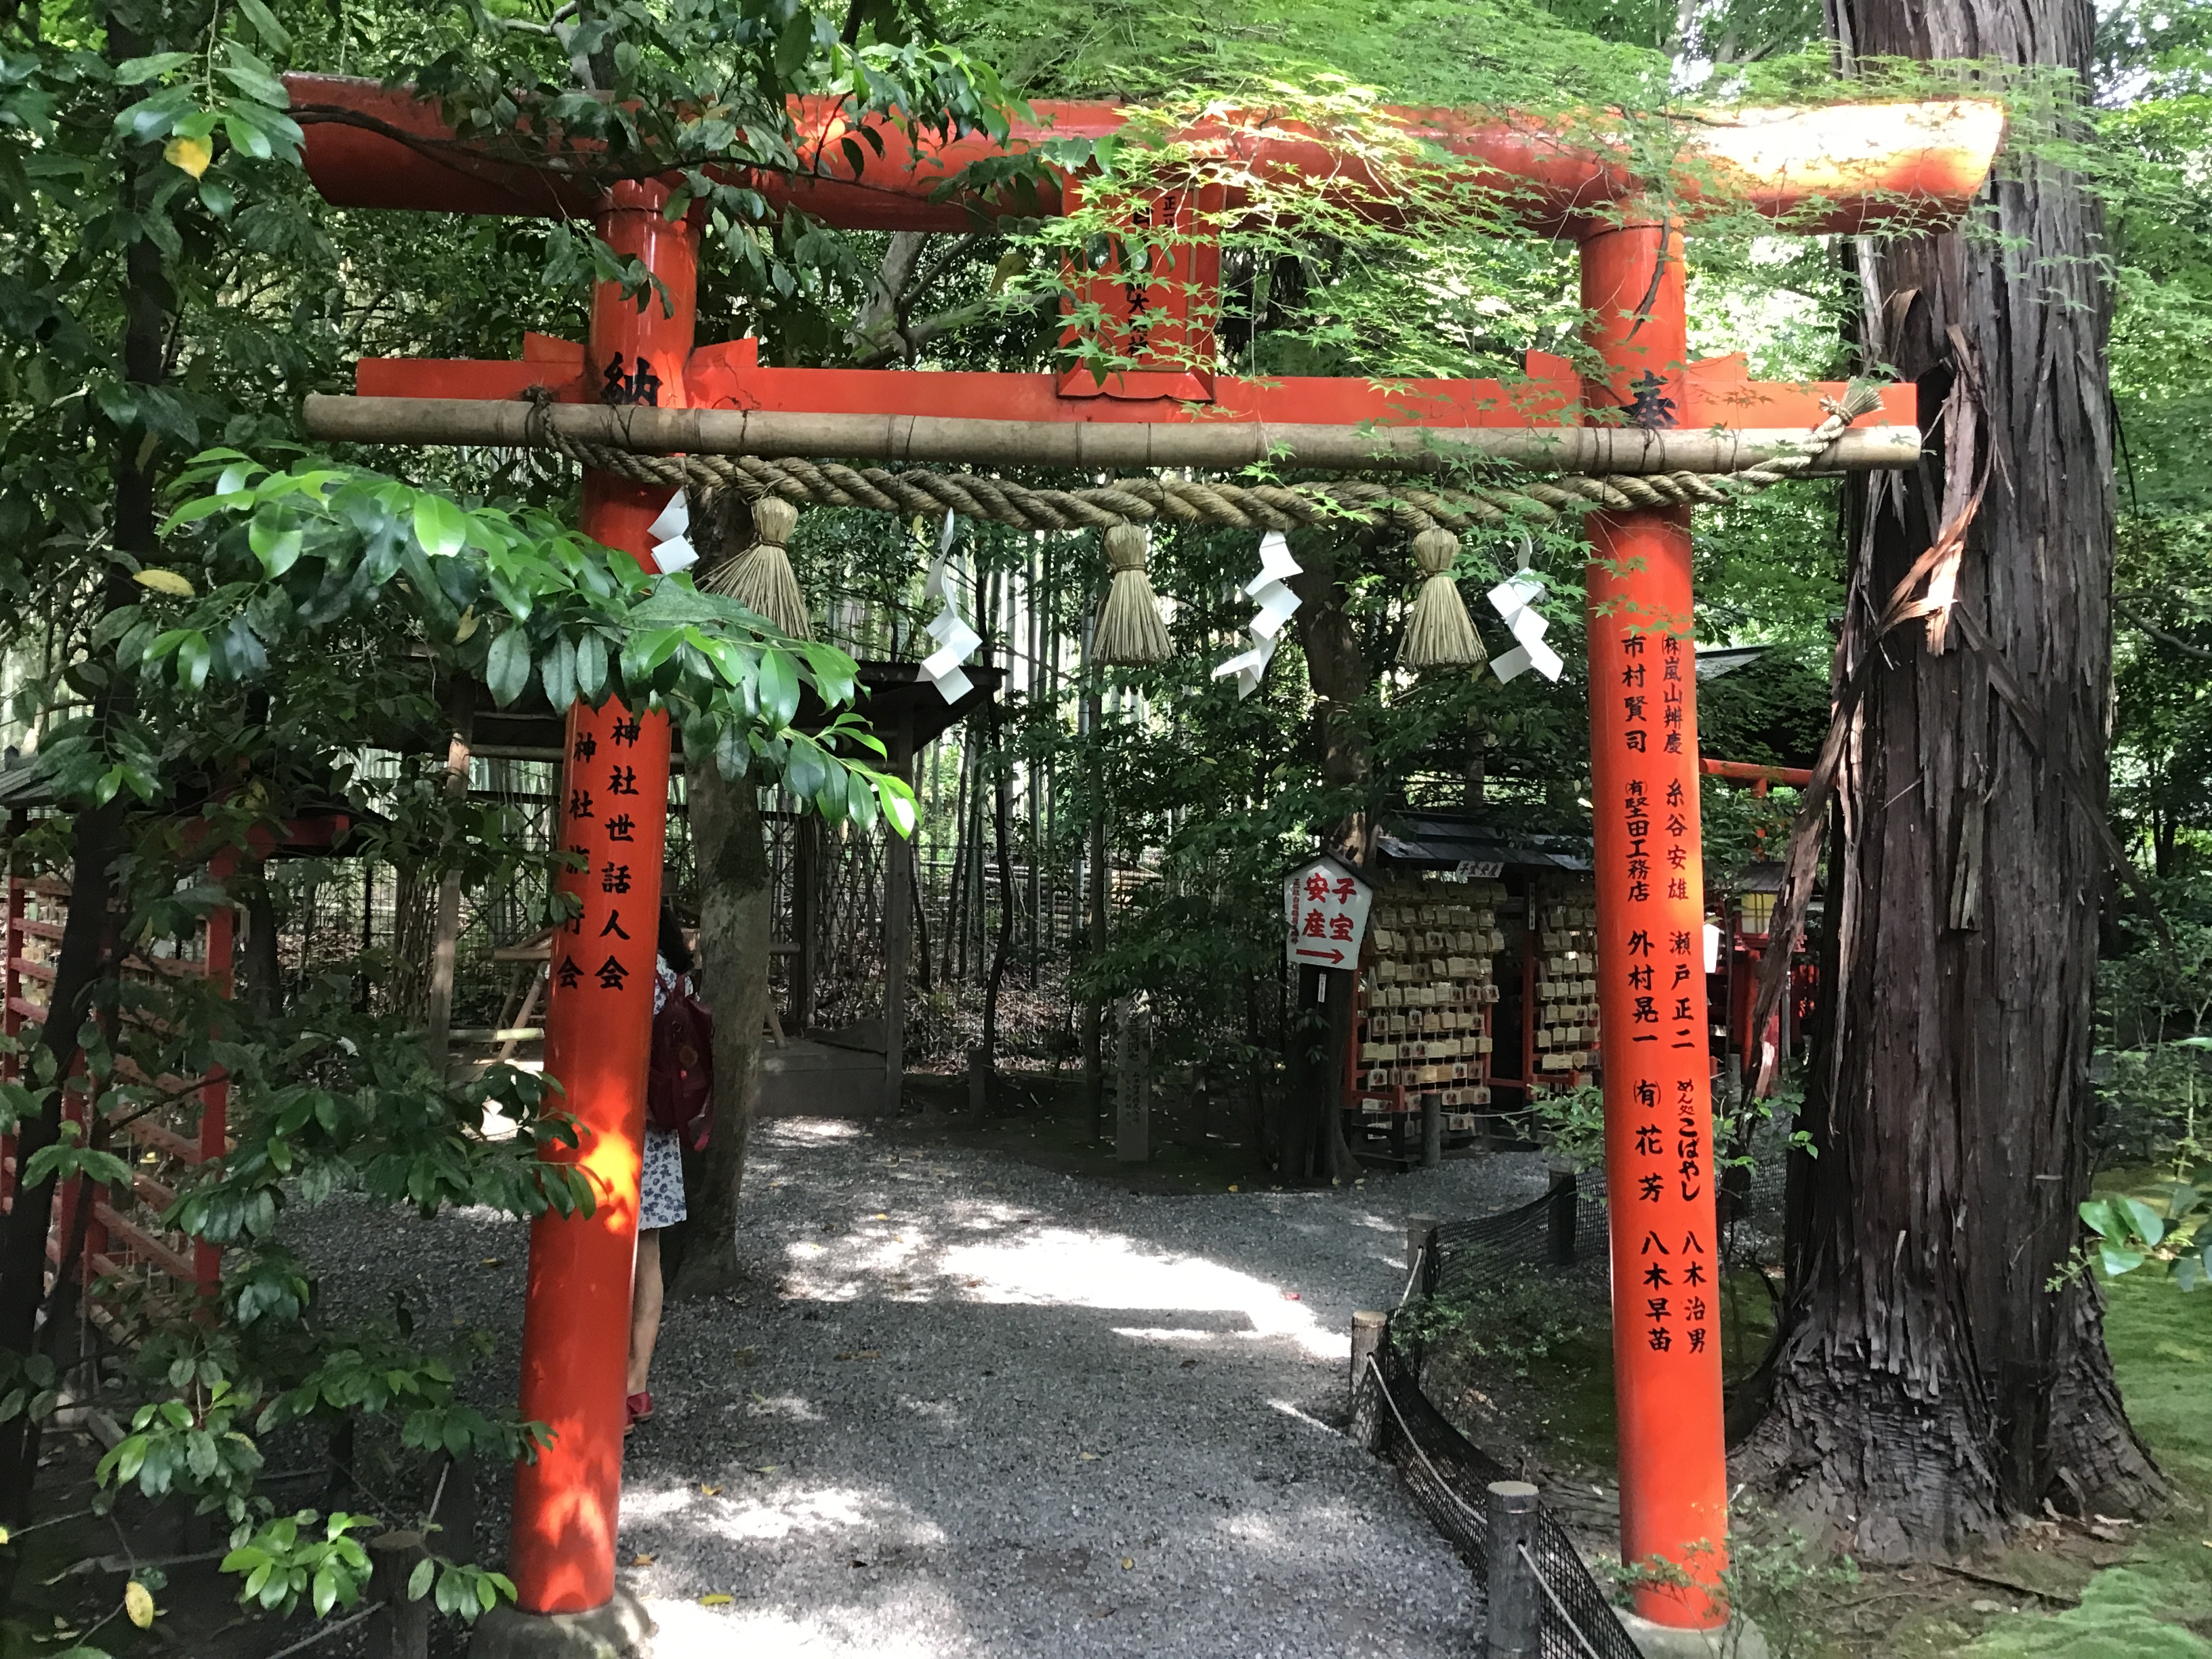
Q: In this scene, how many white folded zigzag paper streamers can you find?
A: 4